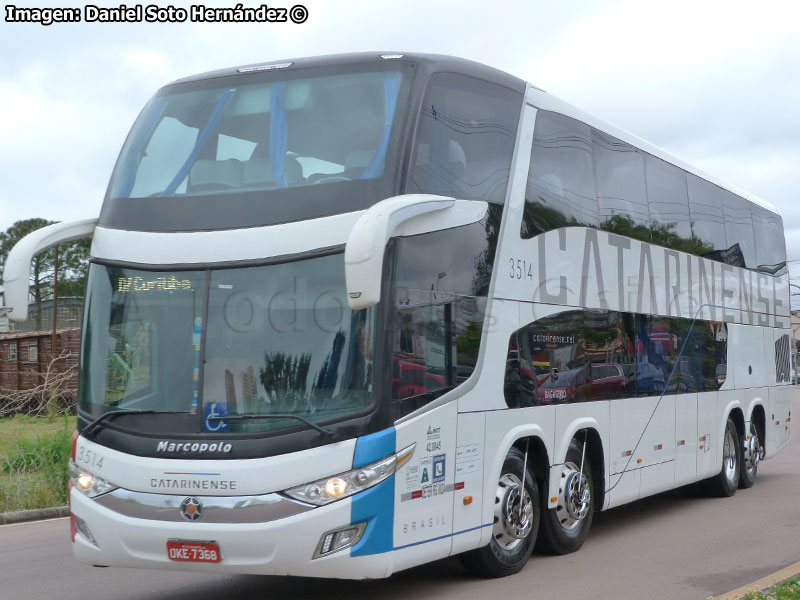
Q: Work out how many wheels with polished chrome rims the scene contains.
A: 4